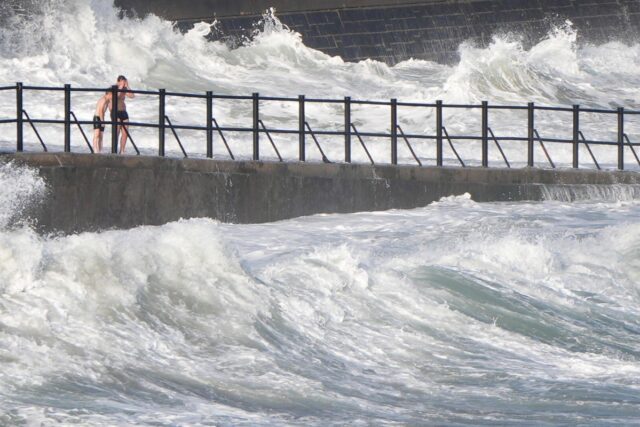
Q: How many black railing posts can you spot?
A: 14